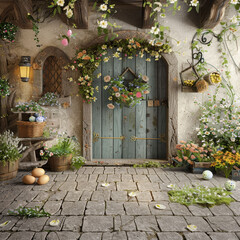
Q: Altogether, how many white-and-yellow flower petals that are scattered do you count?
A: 7